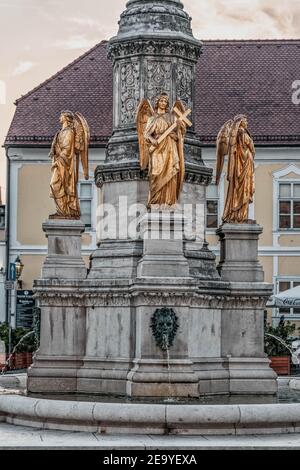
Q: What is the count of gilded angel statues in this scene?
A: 3